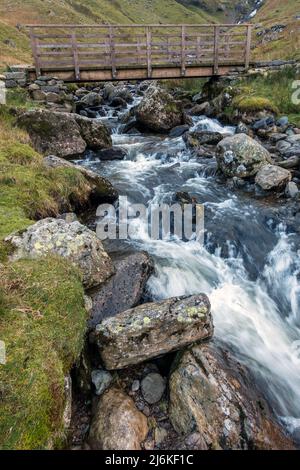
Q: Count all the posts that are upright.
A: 7